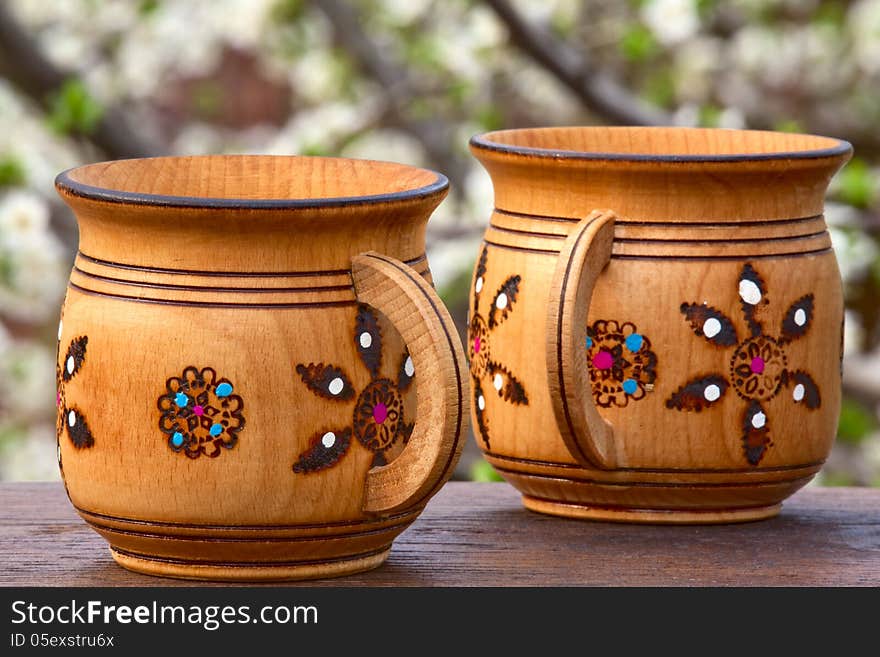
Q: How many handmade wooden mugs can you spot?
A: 2